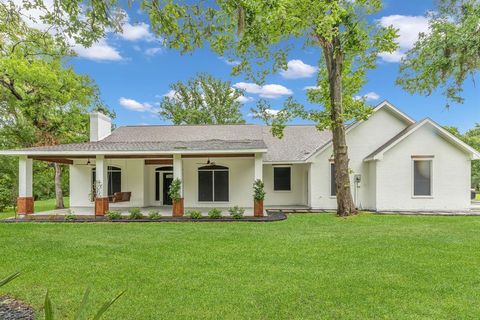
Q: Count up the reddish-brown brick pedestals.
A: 4